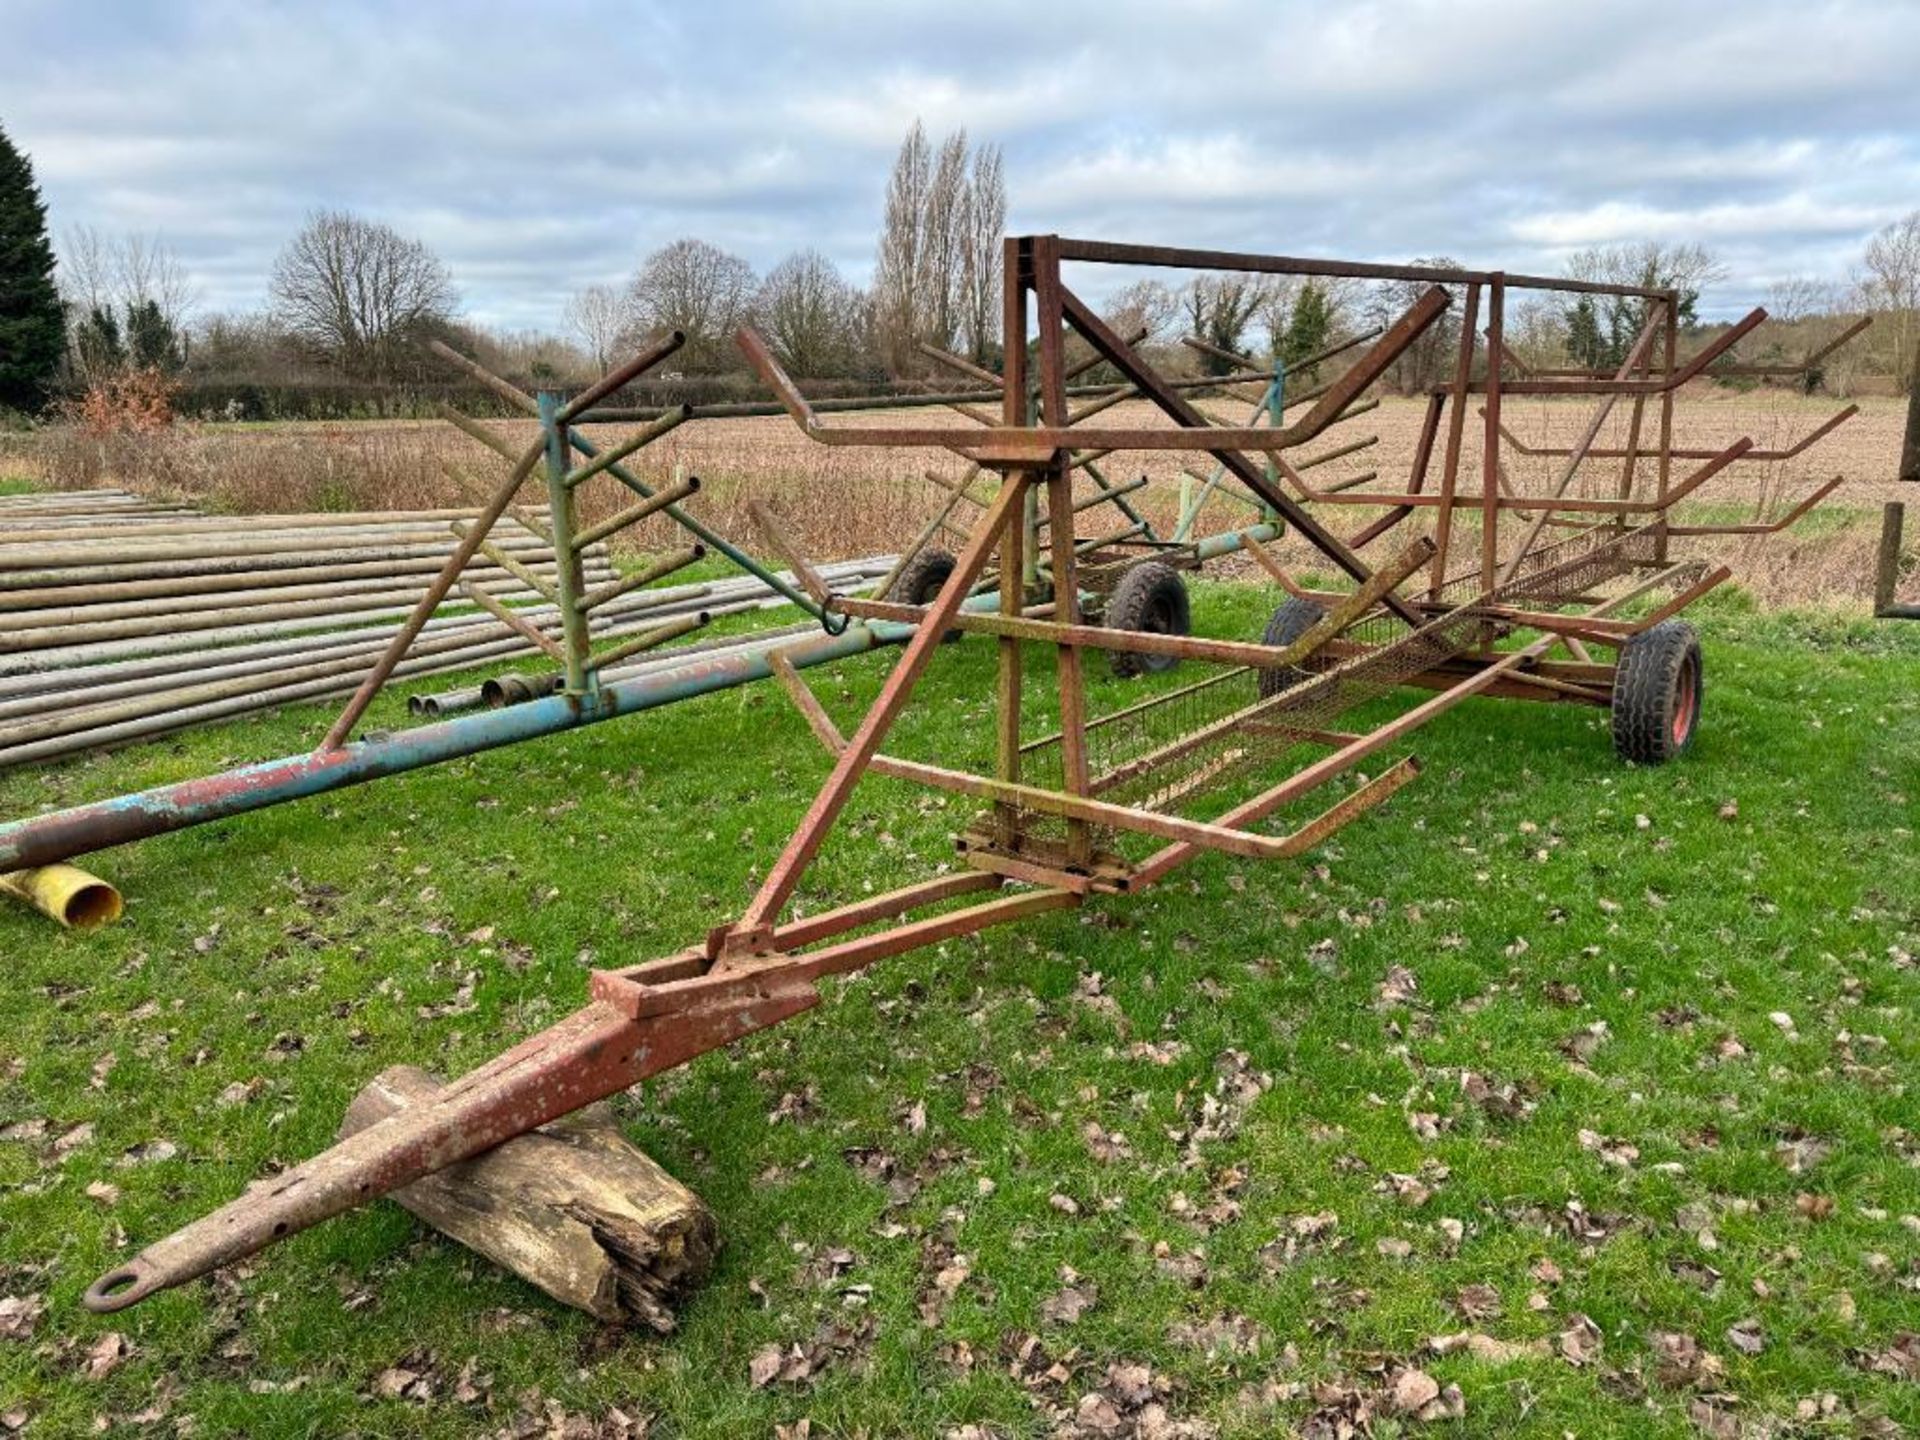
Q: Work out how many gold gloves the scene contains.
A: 0